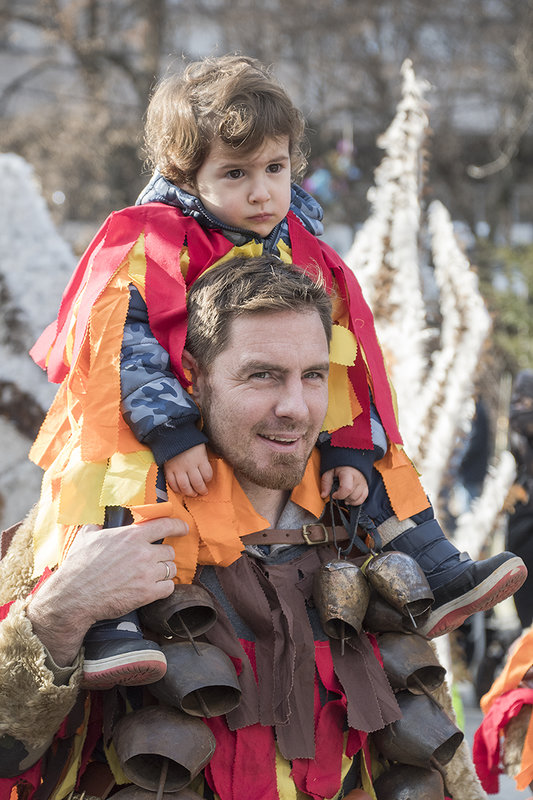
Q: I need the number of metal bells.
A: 10